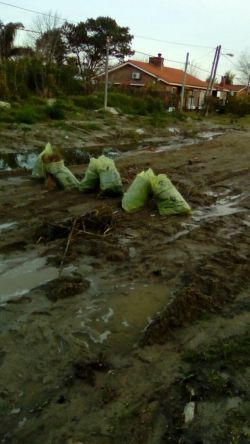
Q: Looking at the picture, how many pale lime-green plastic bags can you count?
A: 6